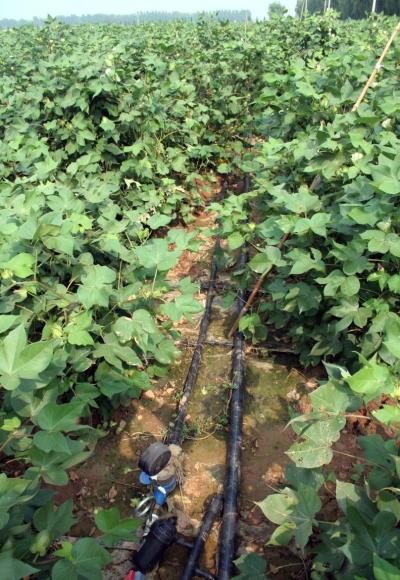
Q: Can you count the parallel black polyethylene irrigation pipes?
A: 2